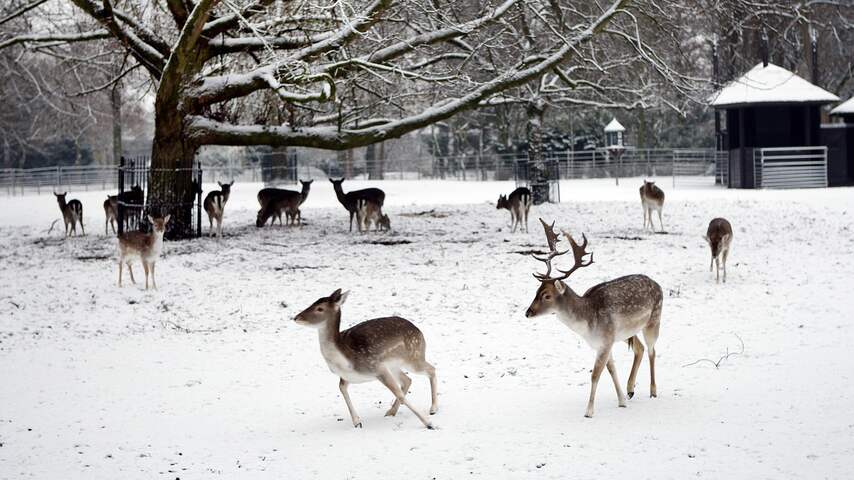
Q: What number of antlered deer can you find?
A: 1